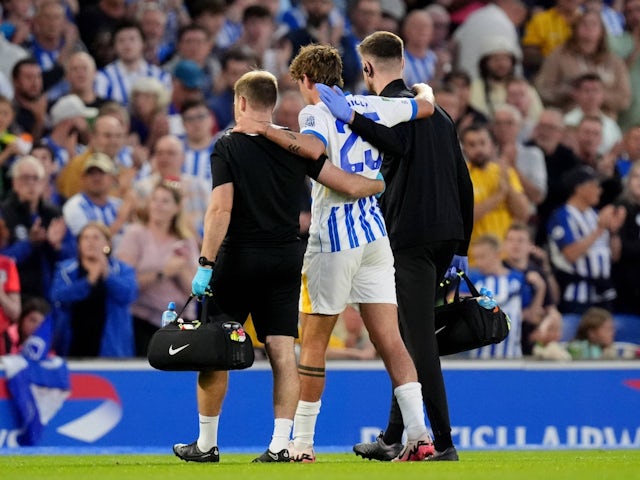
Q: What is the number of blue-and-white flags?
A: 1